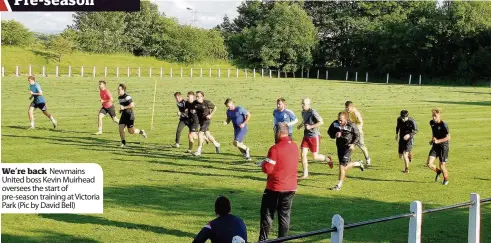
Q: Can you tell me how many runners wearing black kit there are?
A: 7